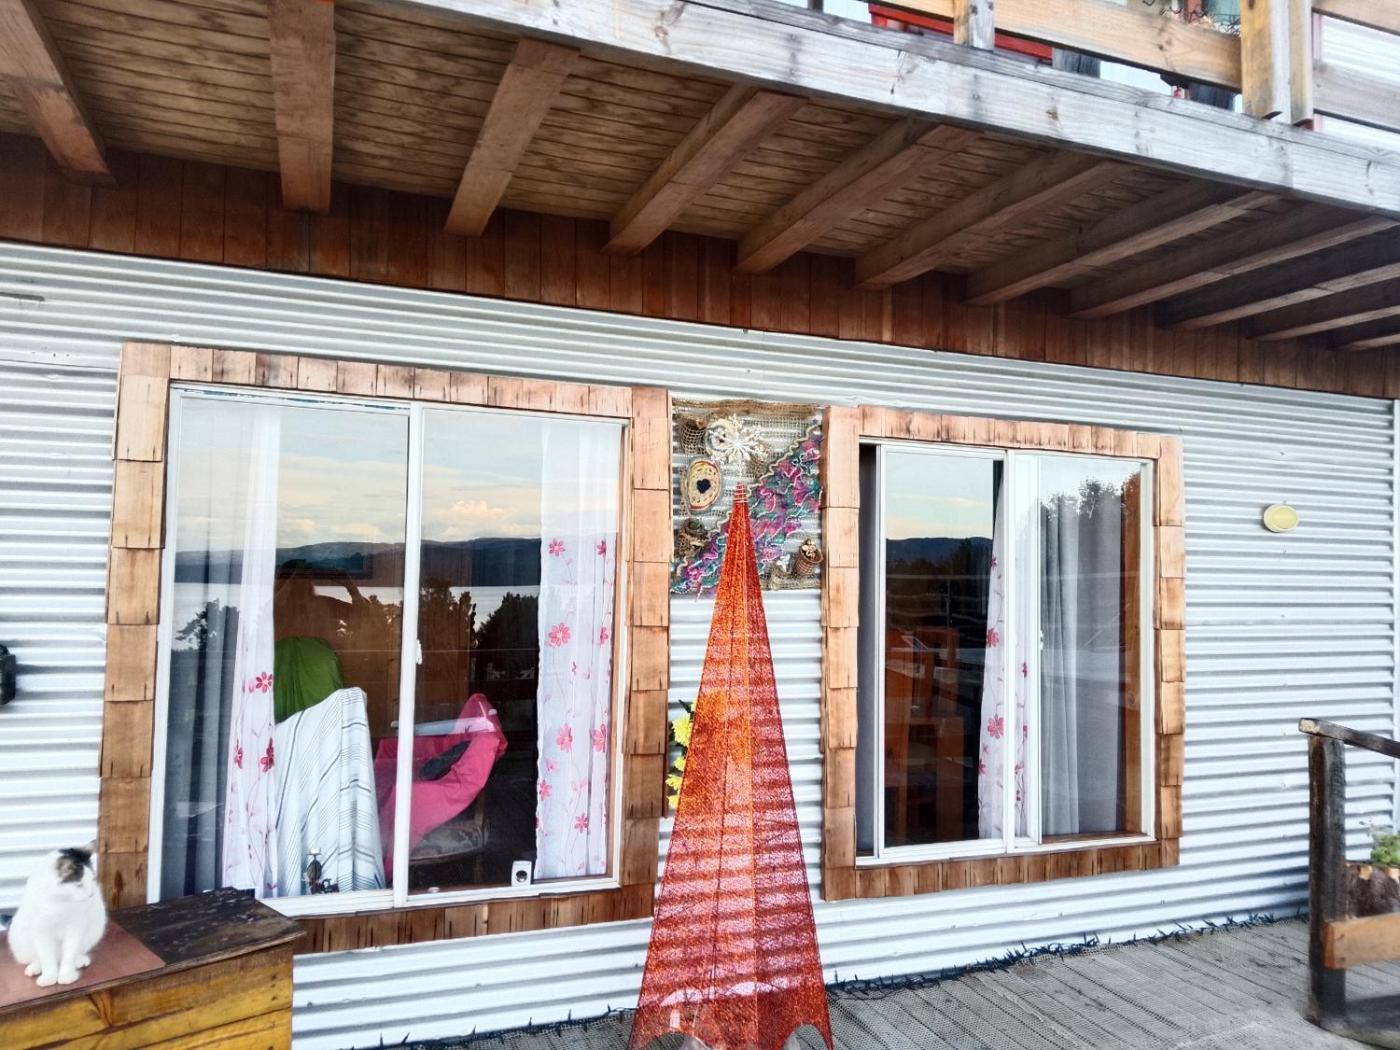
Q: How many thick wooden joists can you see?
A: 11